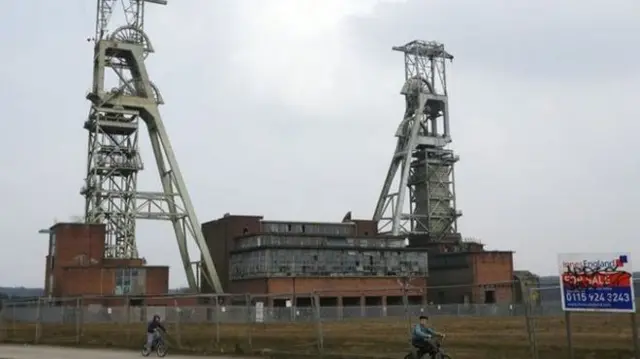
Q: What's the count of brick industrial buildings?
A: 3